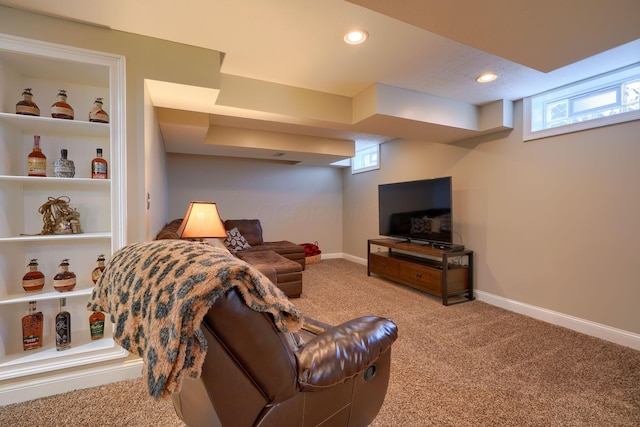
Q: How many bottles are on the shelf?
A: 12